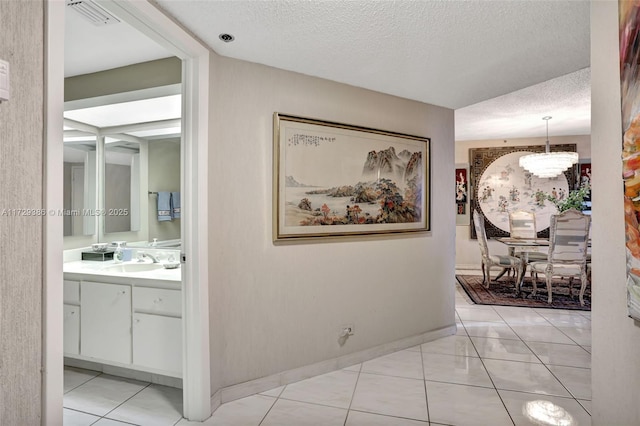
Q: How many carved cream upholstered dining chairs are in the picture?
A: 3